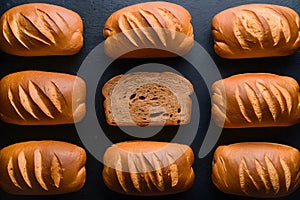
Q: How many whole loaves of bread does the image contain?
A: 8